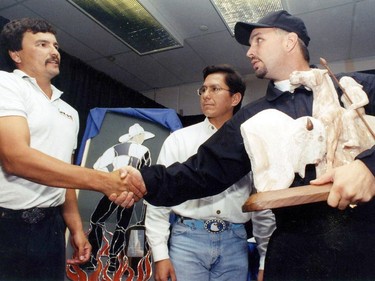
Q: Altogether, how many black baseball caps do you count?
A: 1